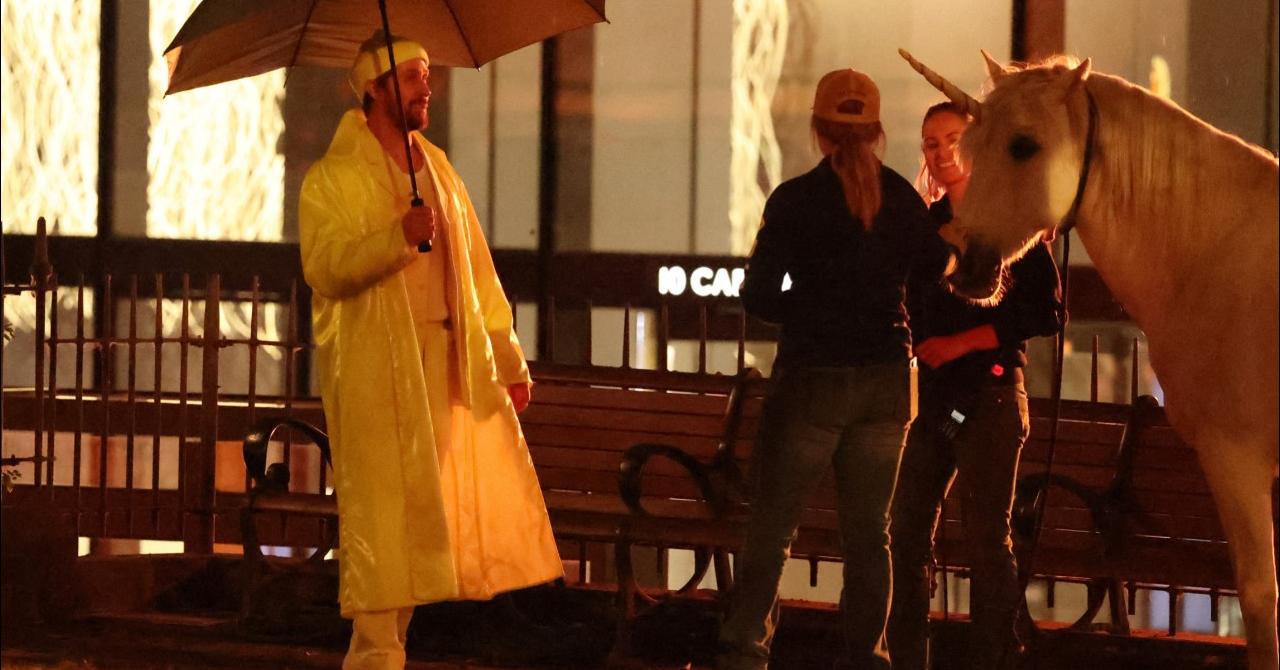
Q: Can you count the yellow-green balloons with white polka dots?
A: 0